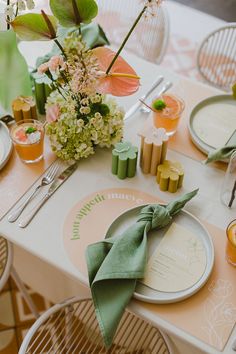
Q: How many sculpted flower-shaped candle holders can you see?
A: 5